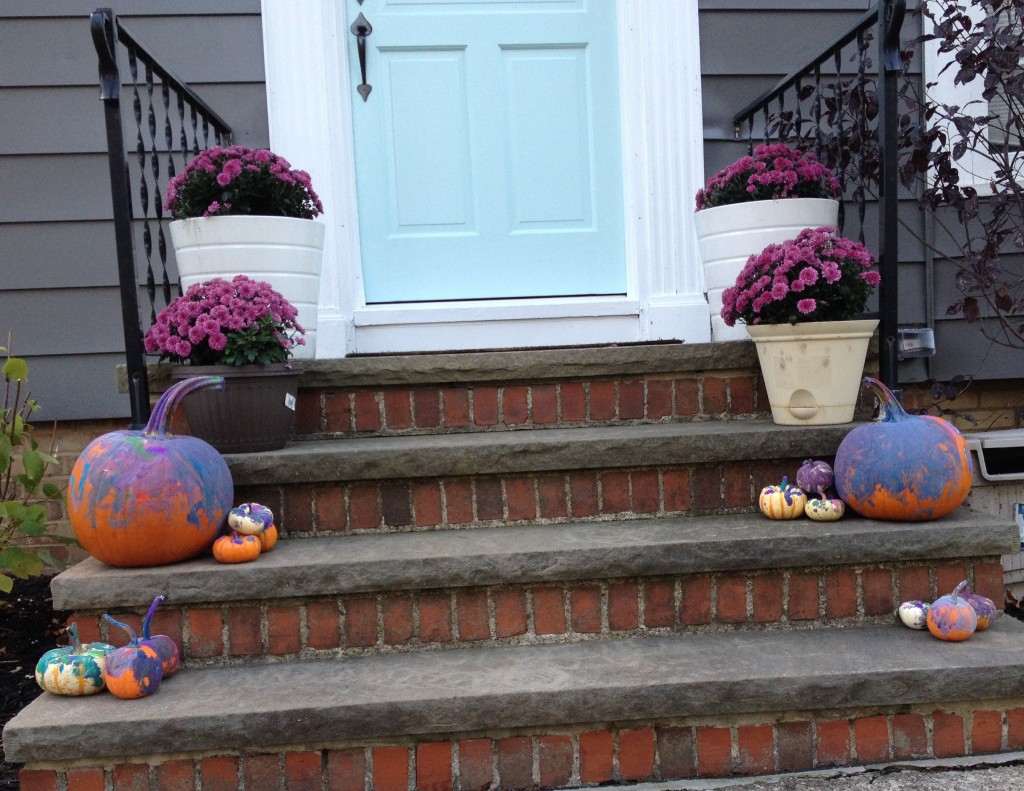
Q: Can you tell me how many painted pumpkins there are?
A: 14